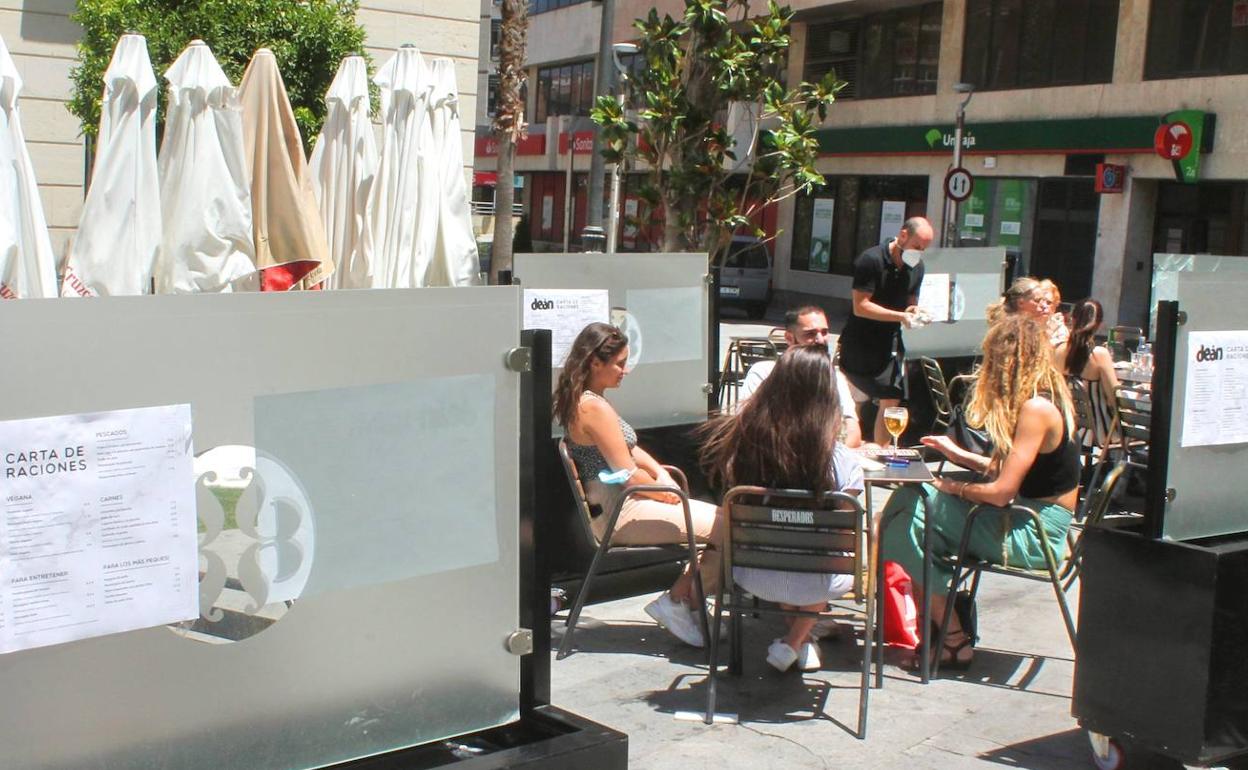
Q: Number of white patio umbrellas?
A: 6